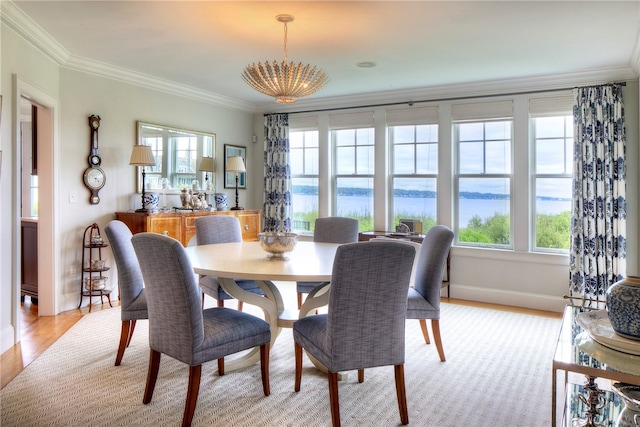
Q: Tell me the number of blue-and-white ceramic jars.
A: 3